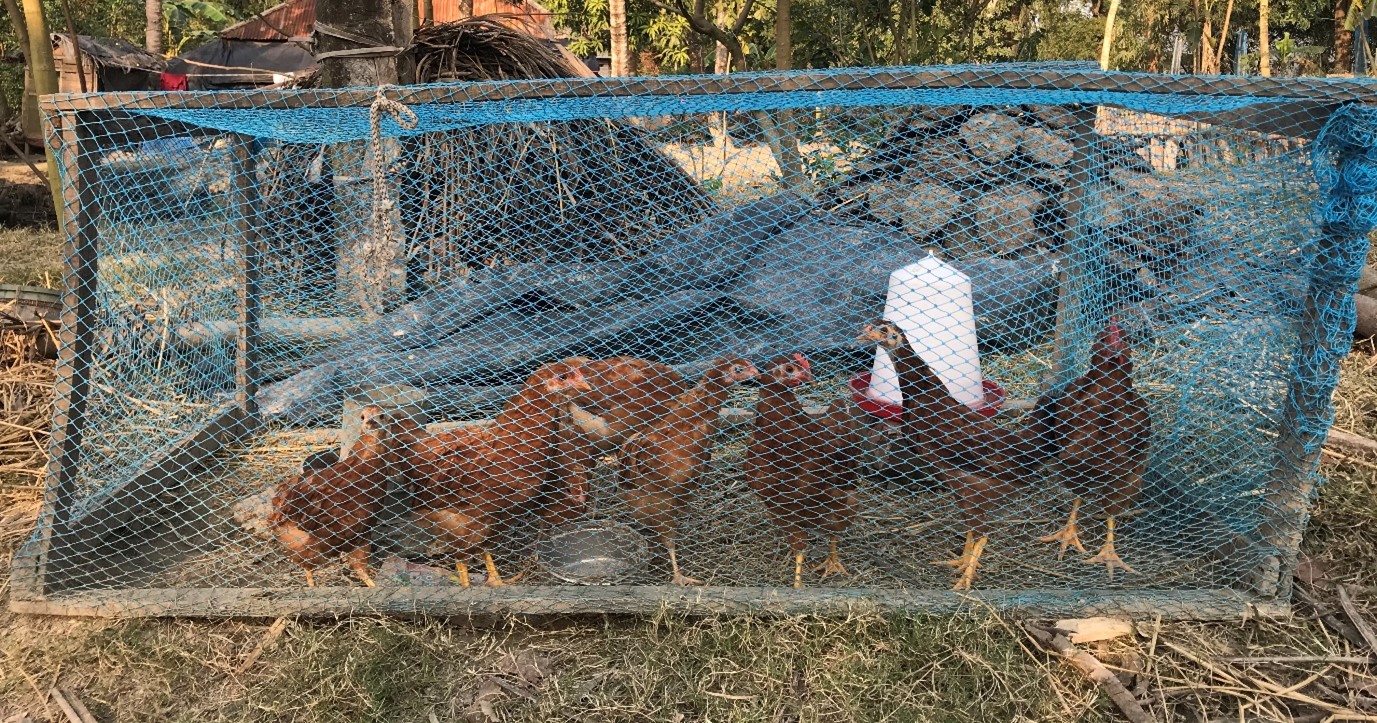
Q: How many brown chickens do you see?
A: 7